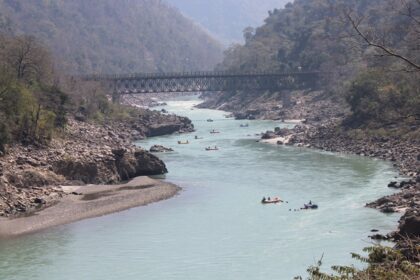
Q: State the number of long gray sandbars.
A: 1